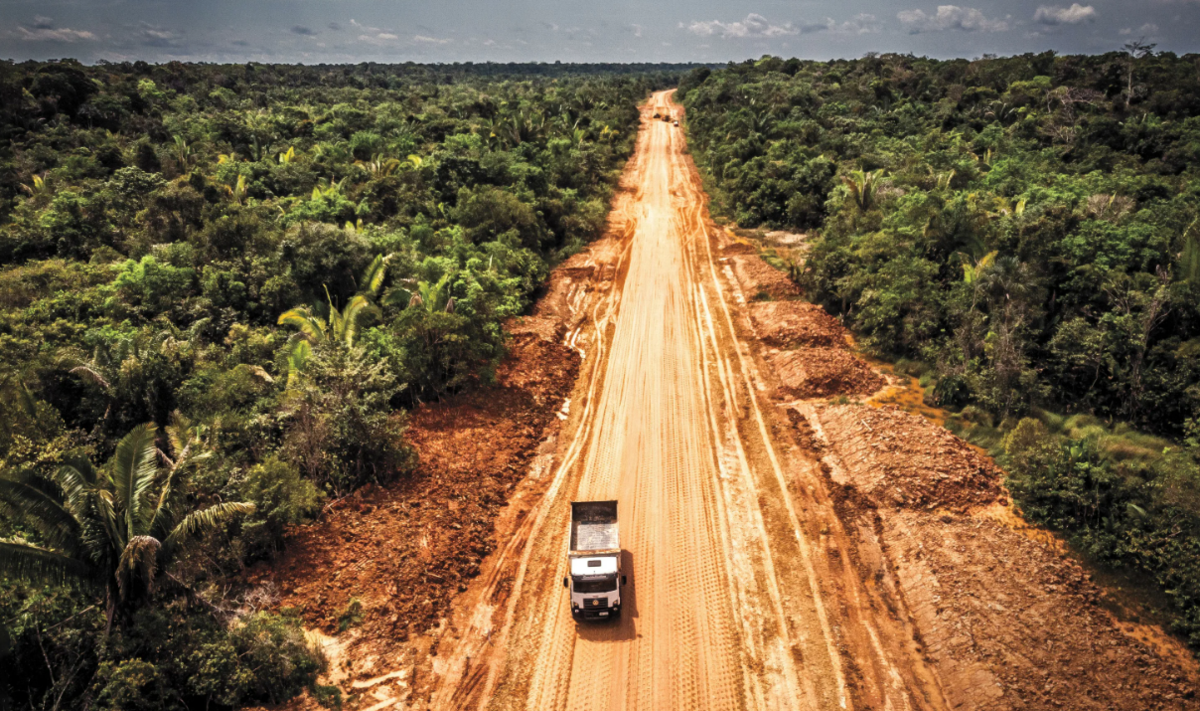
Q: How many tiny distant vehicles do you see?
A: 3